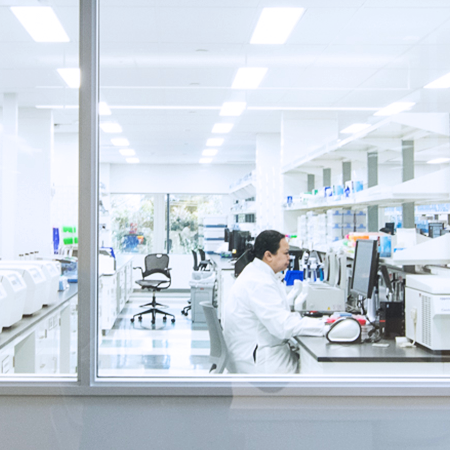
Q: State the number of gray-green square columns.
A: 5